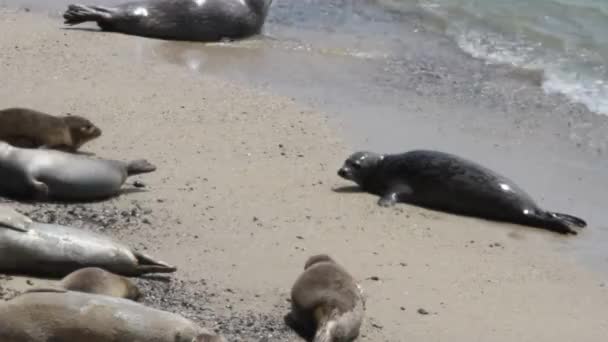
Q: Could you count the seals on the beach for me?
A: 8